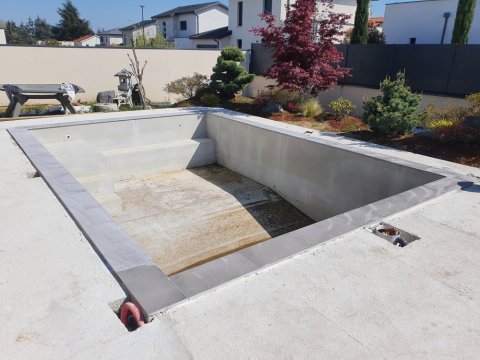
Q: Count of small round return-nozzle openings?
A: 2